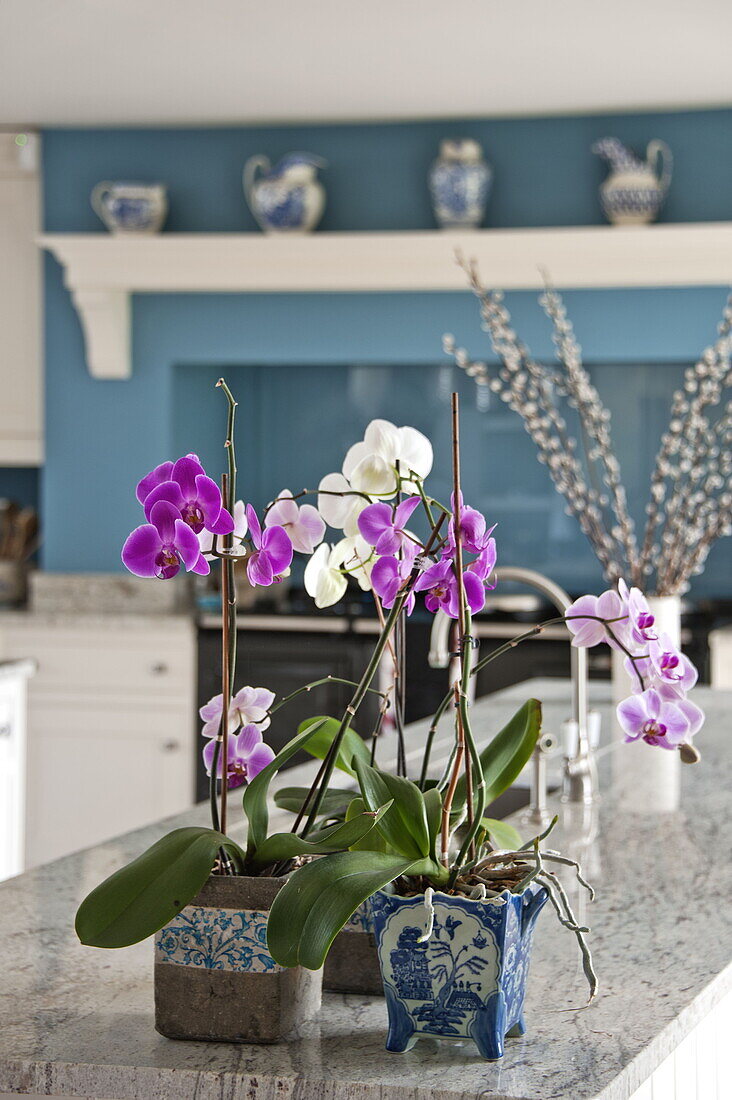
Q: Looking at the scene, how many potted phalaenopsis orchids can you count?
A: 3